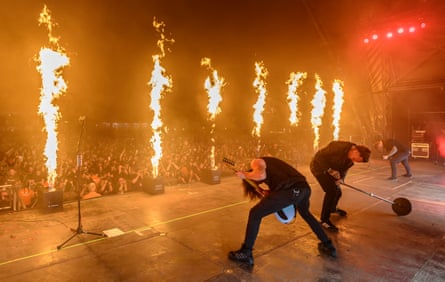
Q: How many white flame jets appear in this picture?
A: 7